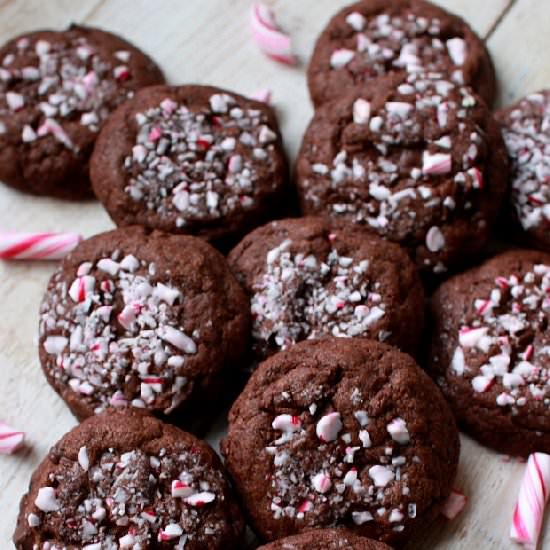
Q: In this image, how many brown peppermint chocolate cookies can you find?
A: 11